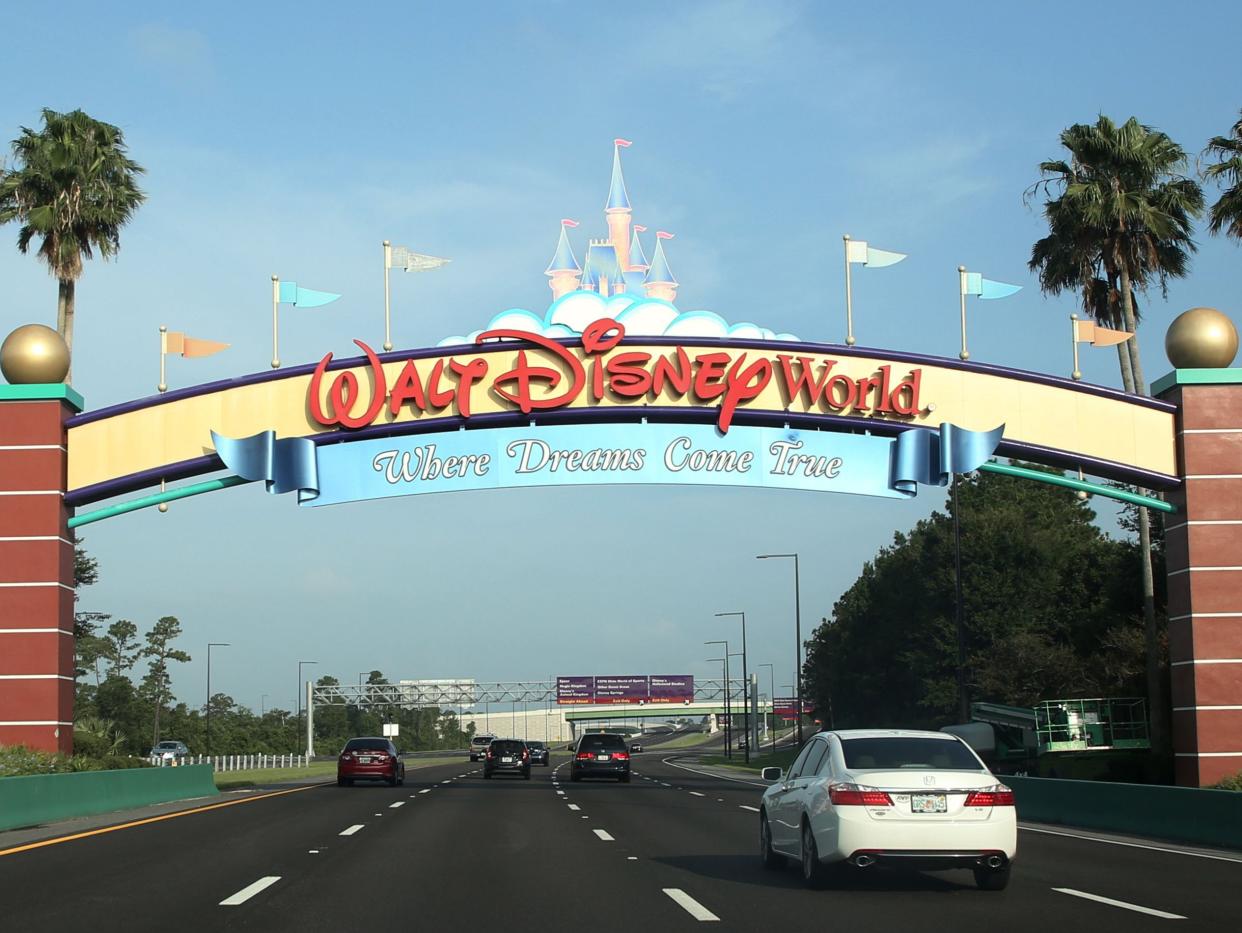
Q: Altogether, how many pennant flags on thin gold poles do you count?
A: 6